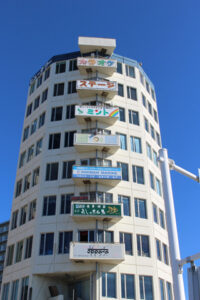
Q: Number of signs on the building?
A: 7